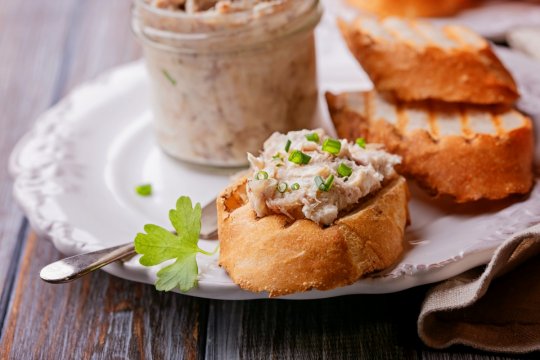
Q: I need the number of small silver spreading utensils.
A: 1